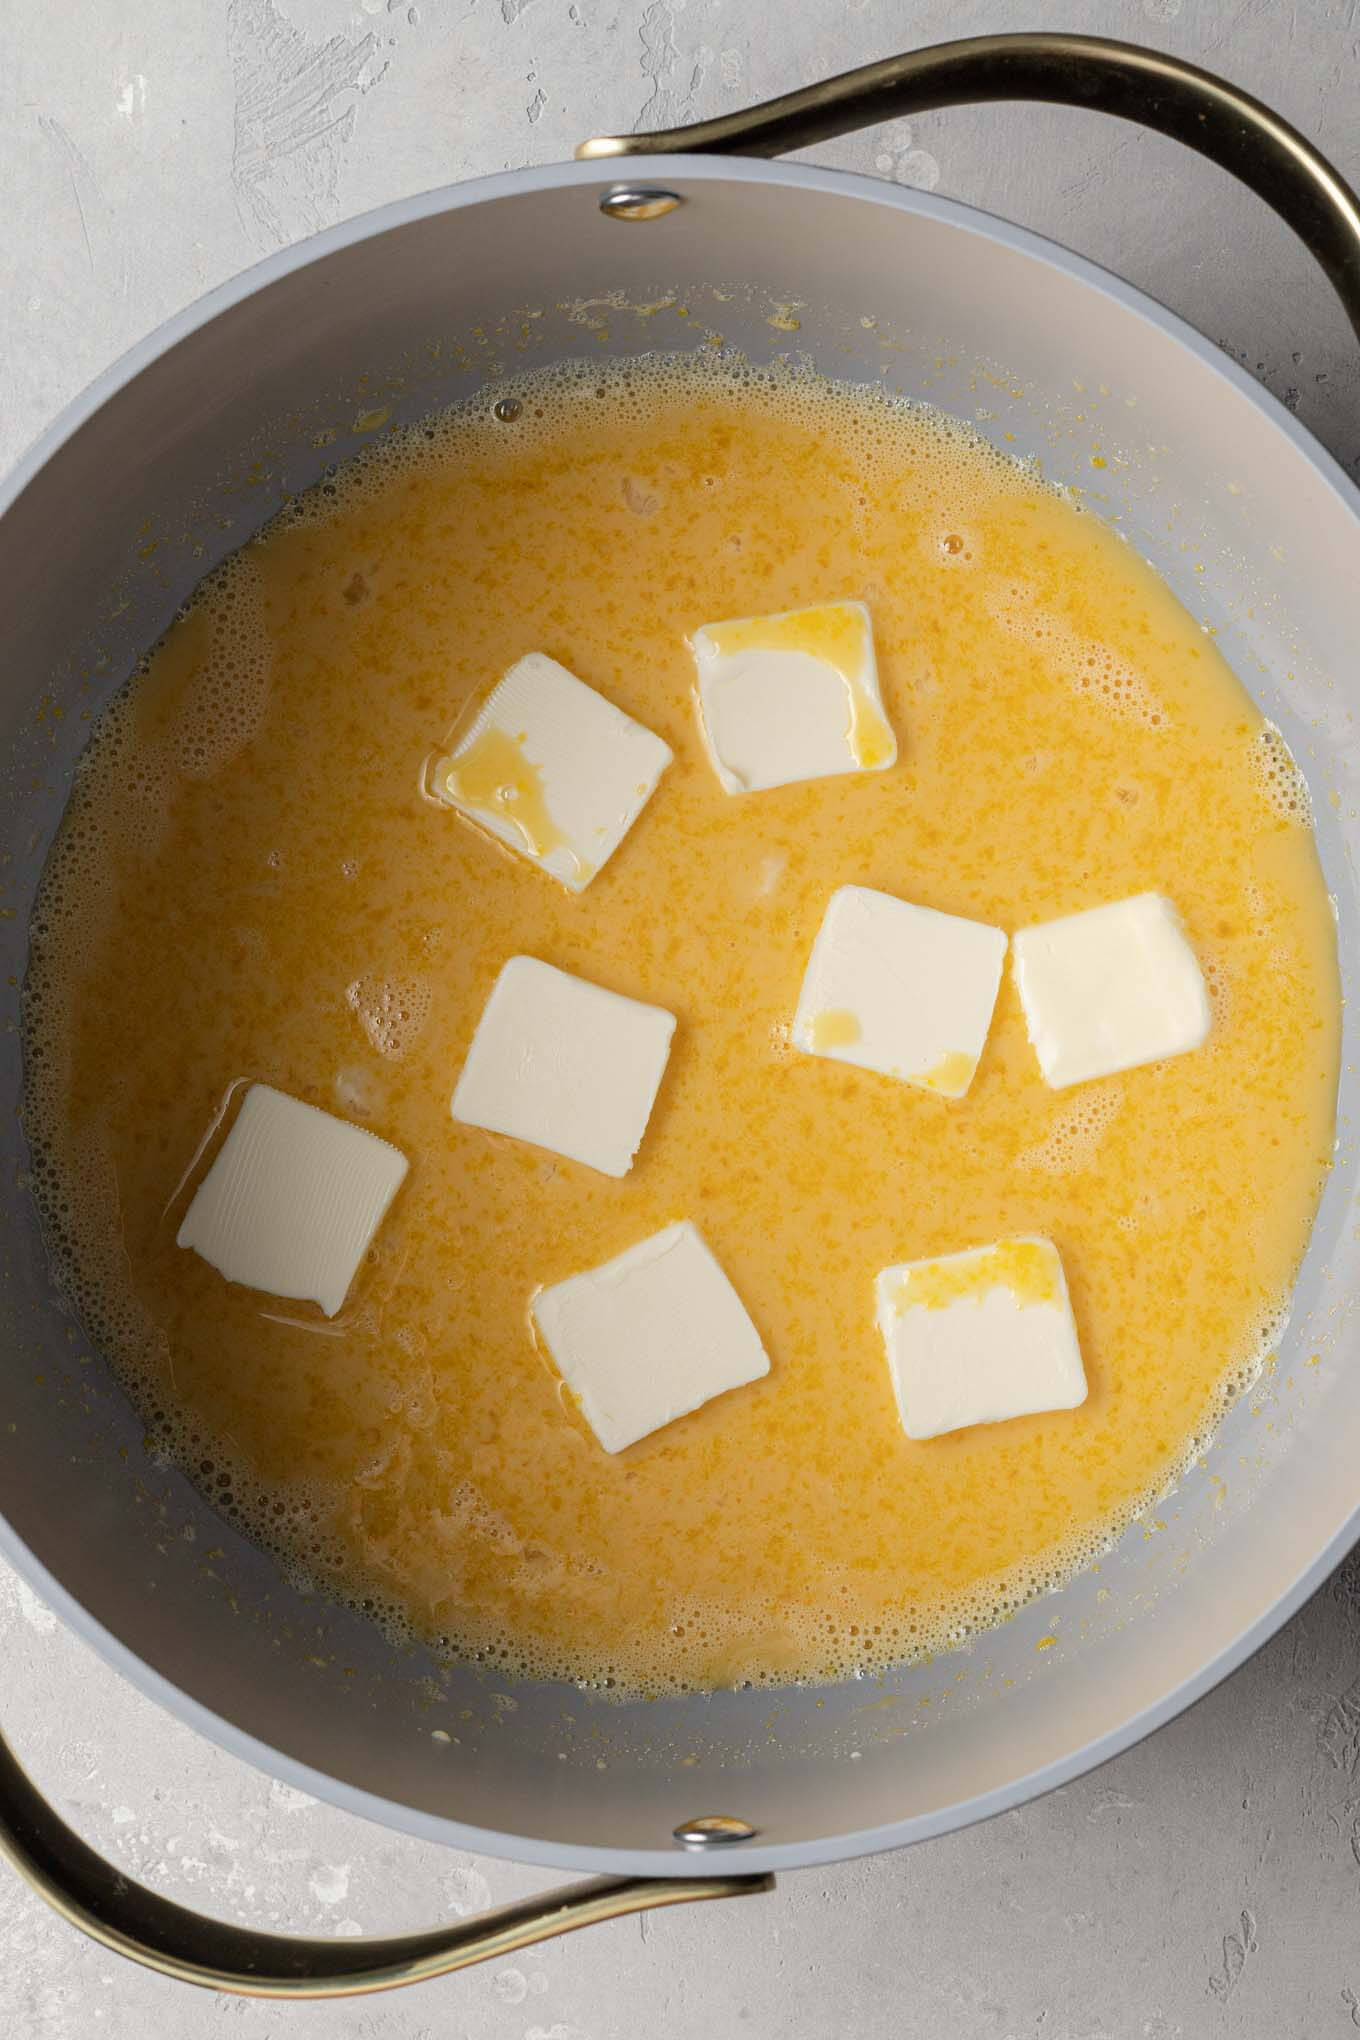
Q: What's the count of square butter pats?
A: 8